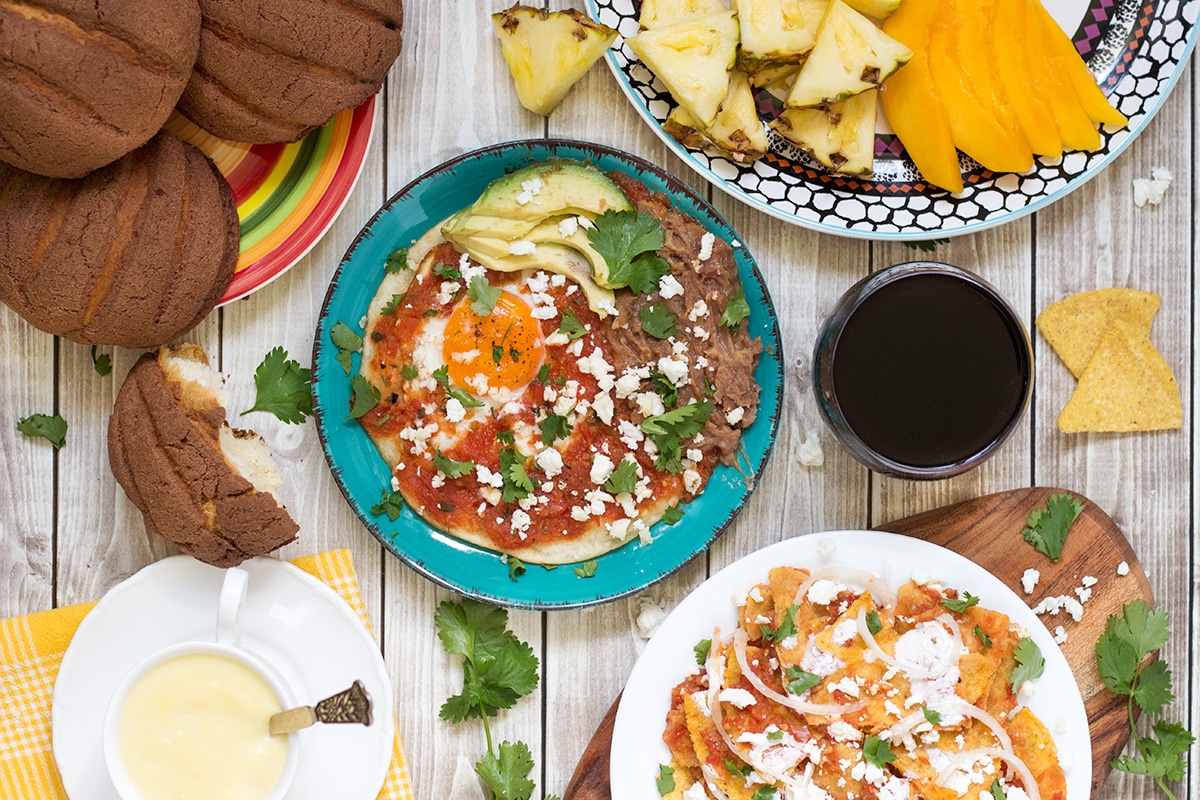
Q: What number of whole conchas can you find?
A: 3